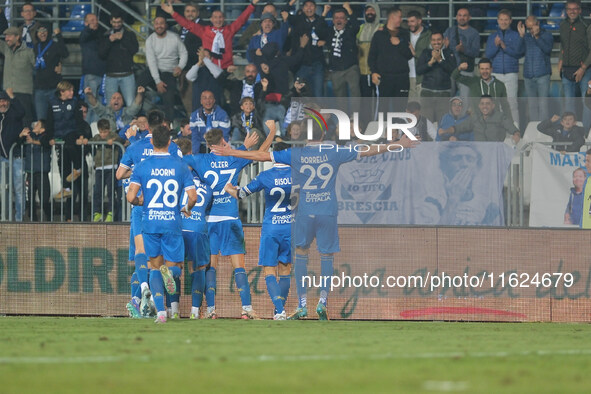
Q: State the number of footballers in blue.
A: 7